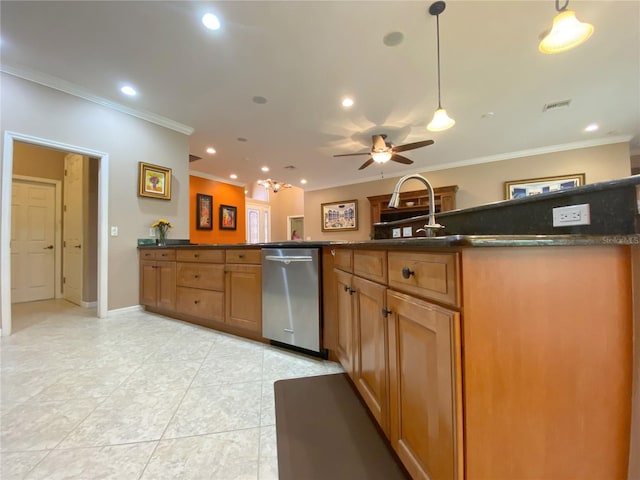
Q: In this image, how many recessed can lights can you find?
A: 8